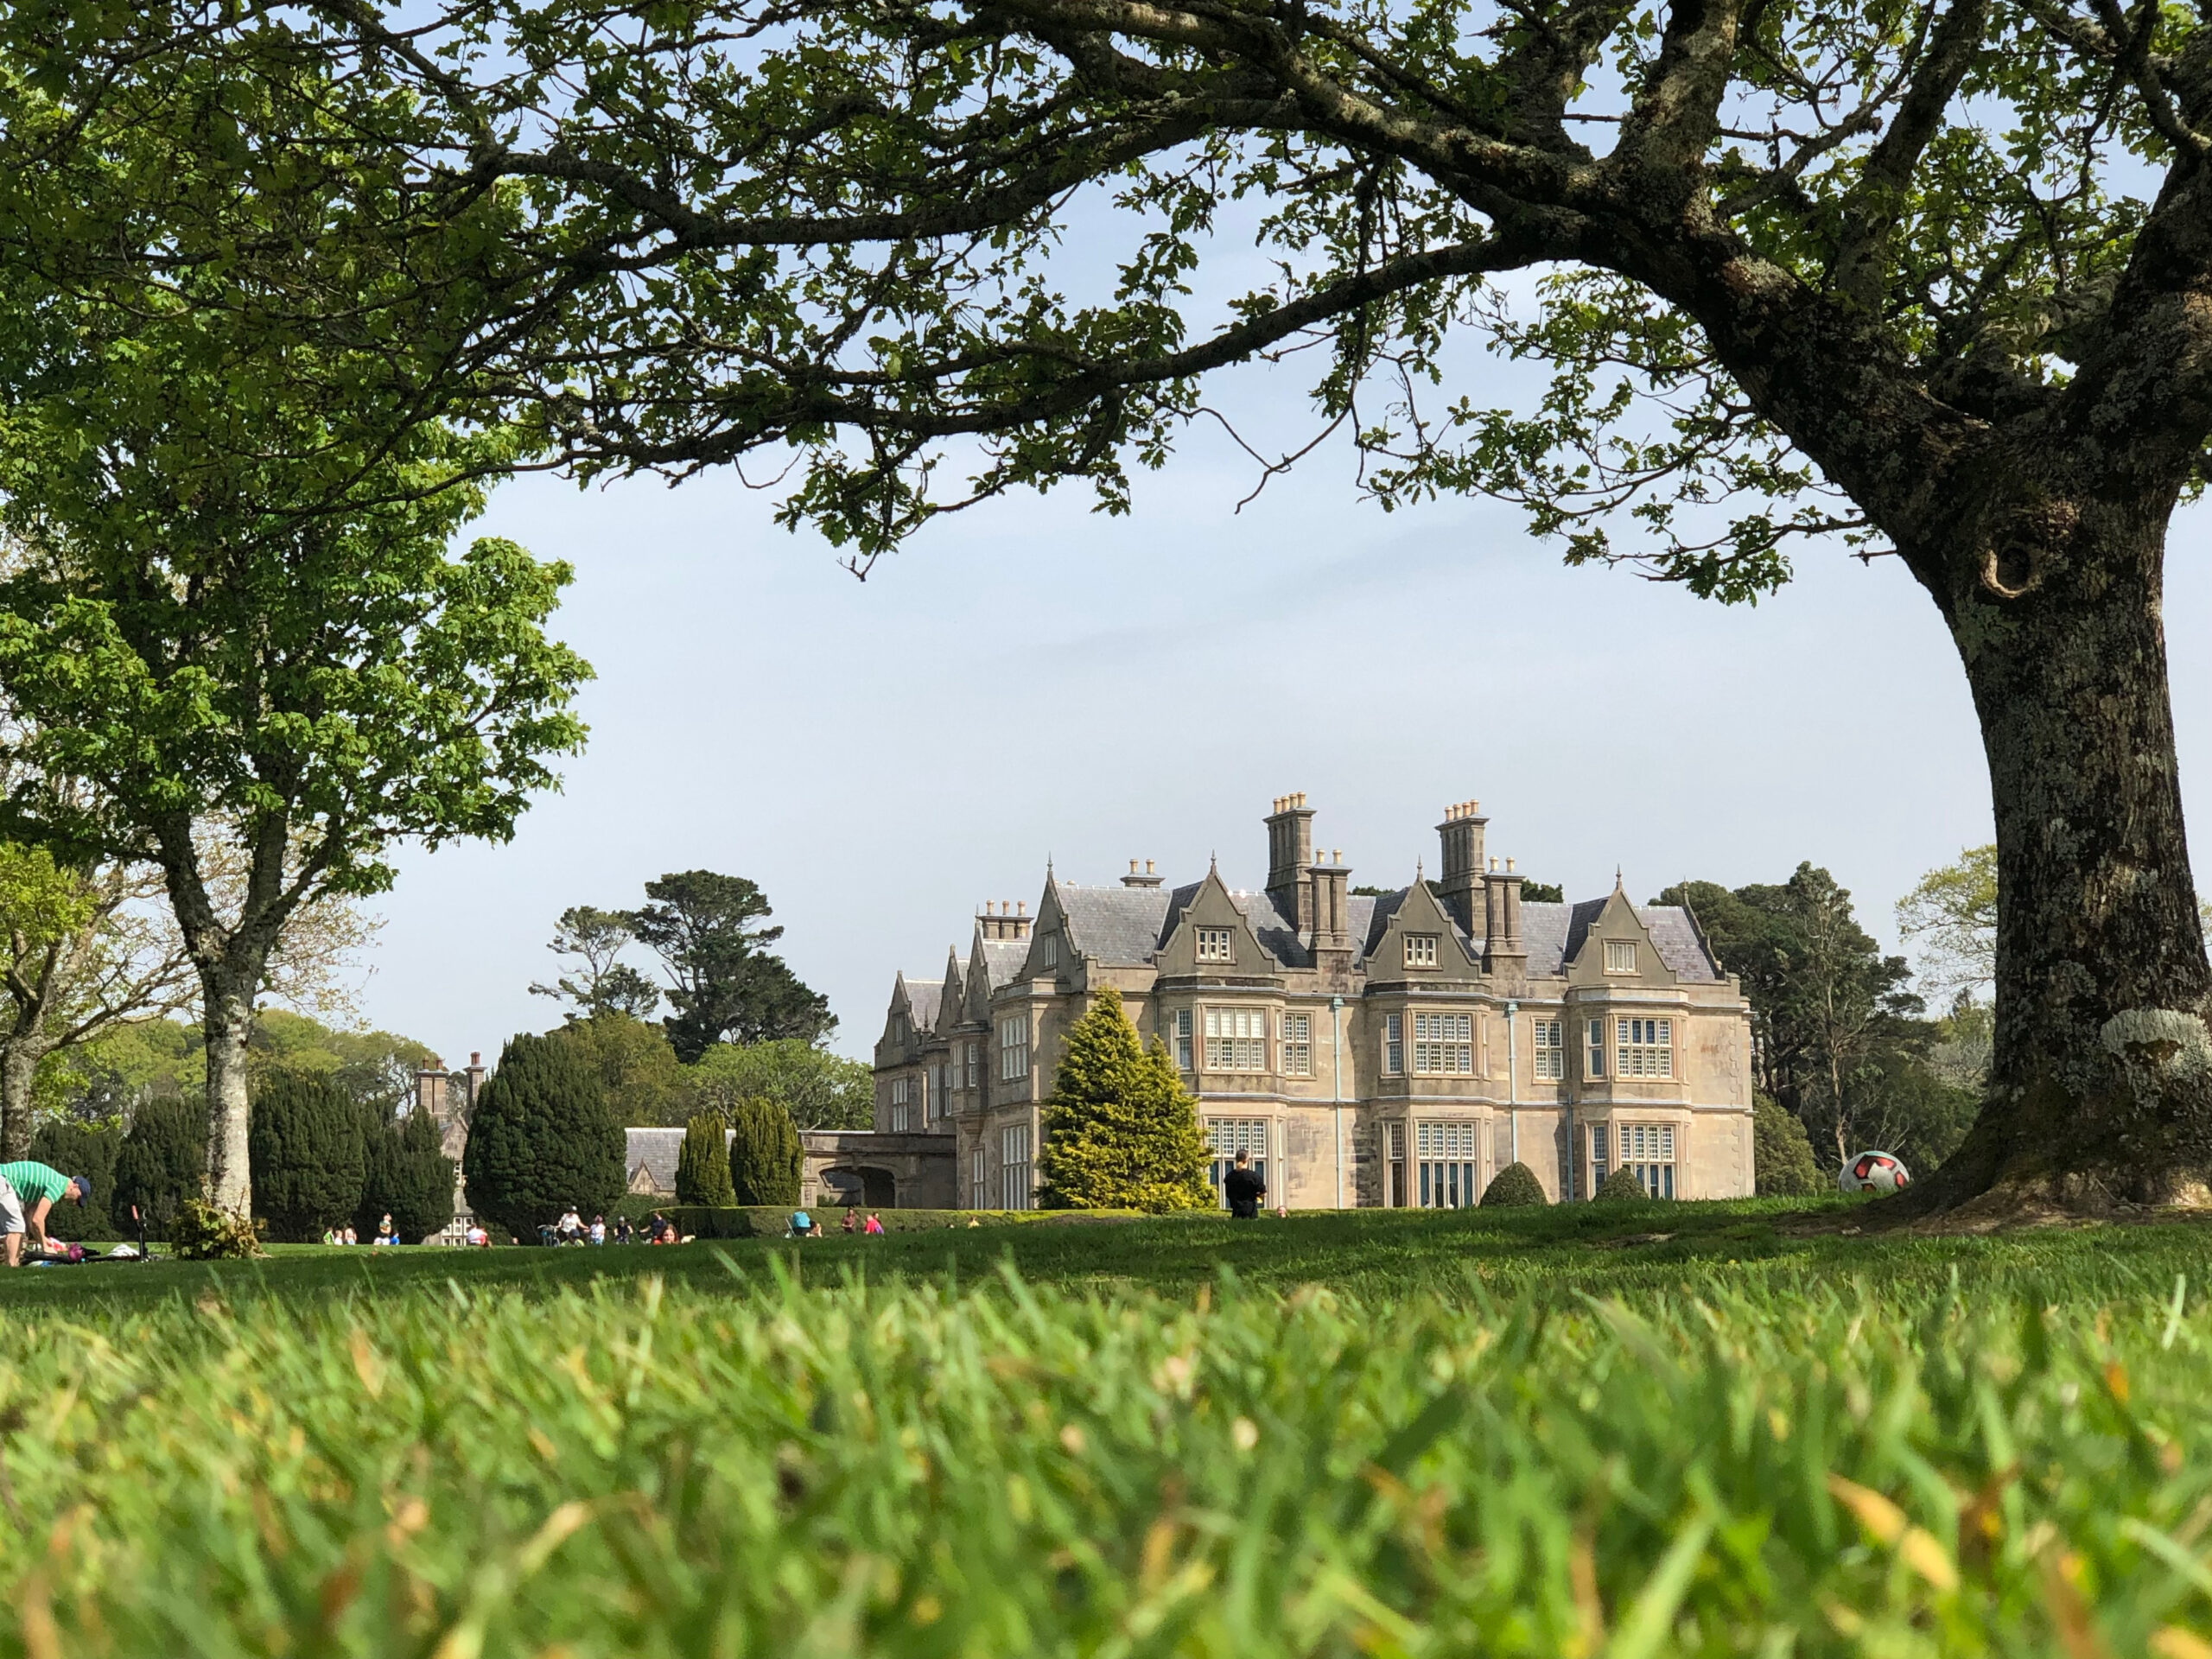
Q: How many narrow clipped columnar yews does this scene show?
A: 2